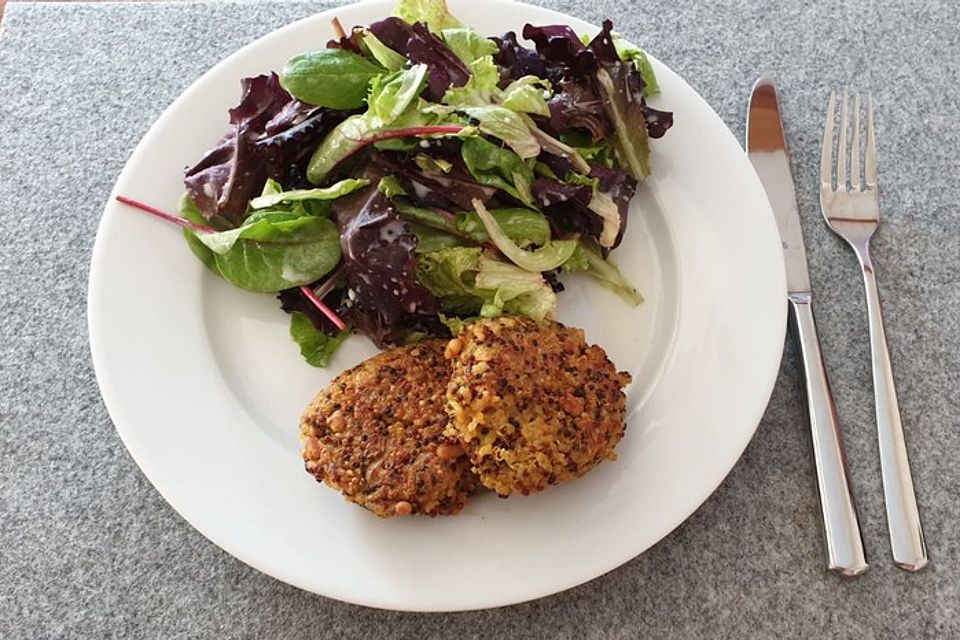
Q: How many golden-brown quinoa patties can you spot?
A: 2